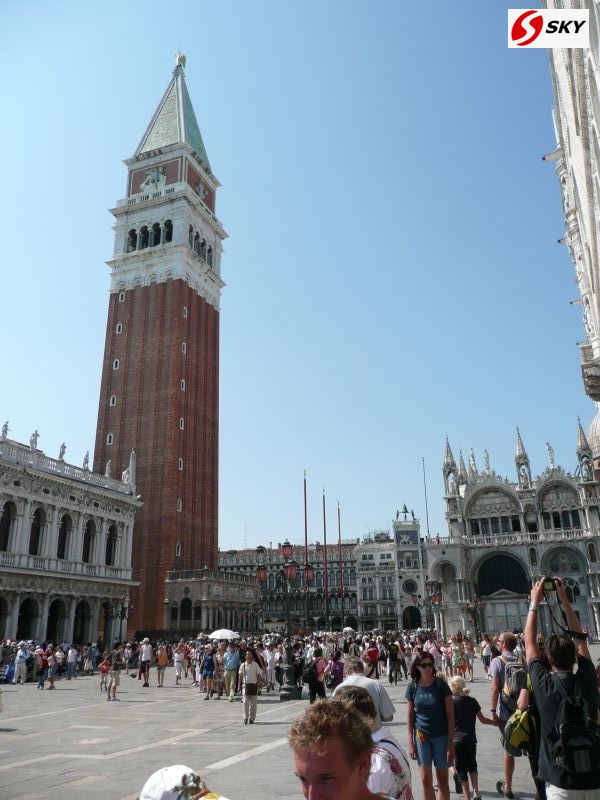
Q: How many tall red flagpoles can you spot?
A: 3